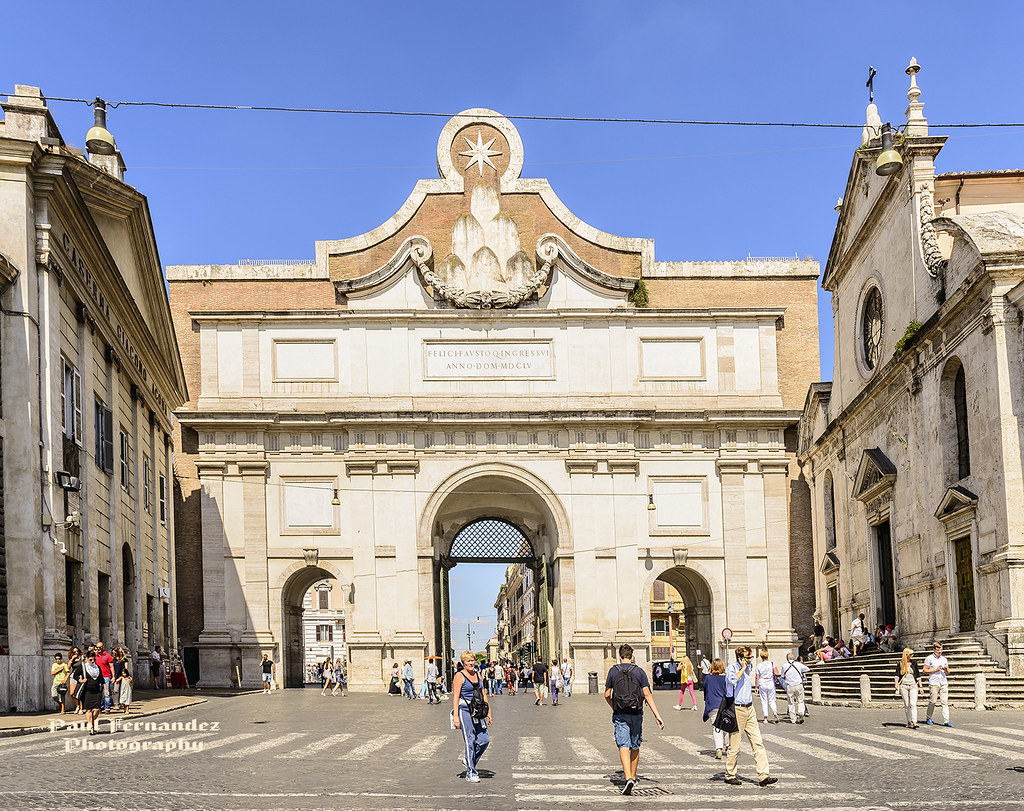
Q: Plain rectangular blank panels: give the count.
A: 4